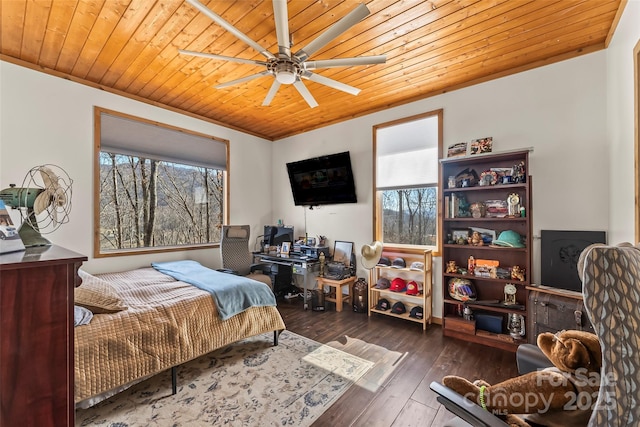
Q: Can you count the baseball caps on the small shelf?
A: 9